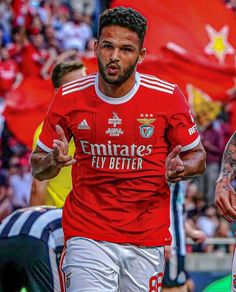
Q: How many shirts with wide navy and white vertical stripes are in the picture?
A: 2